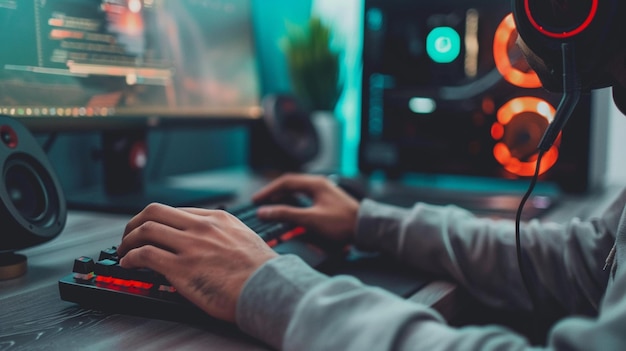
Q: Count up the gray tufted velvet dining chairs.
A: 0